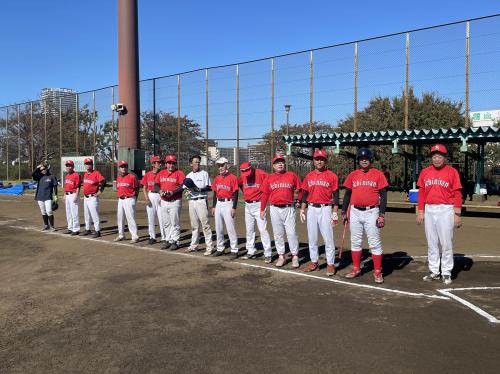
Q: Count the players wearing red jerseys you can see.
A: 11